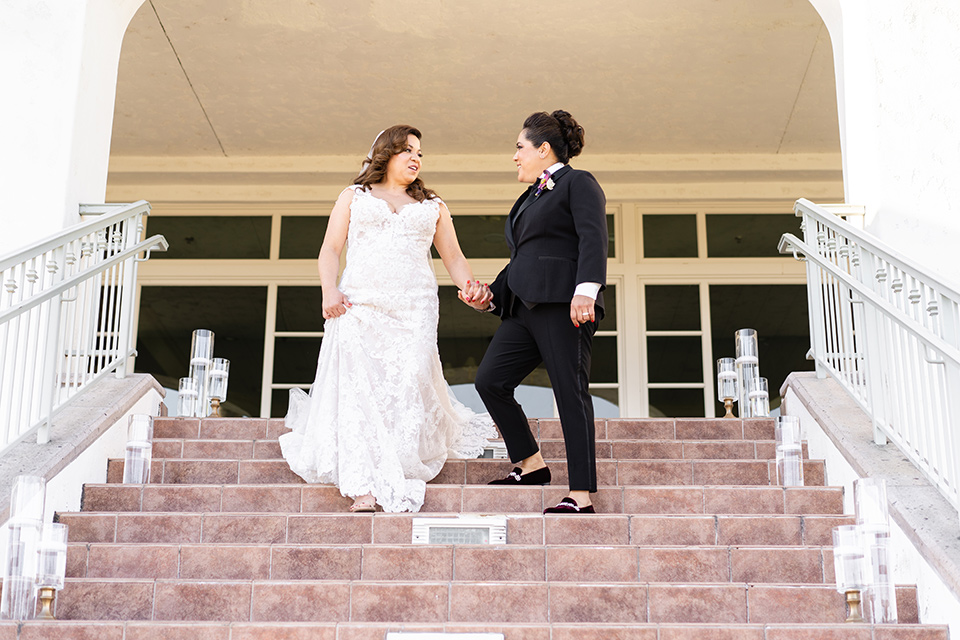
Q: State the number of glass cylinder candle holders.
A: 12